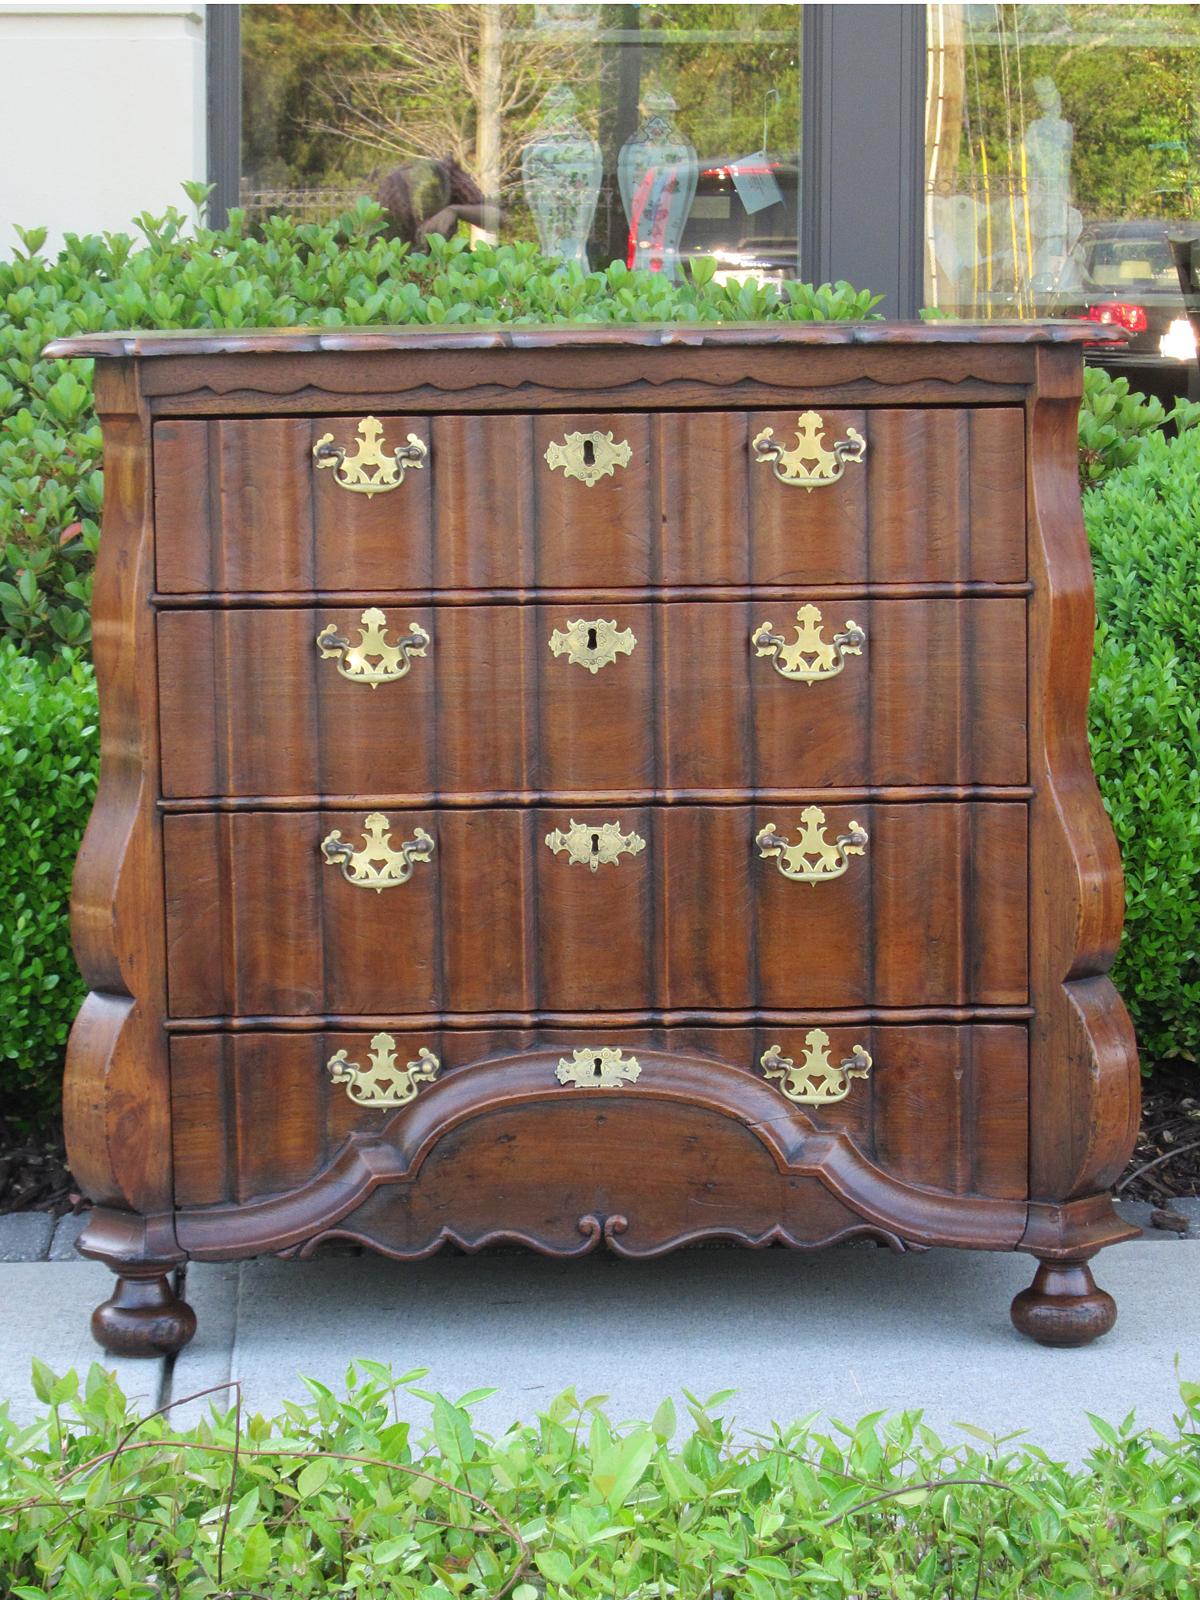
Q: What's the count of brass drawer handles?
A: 8